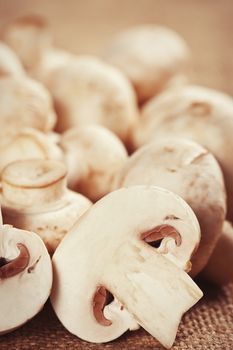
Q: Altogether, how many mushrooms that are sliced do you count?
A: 2